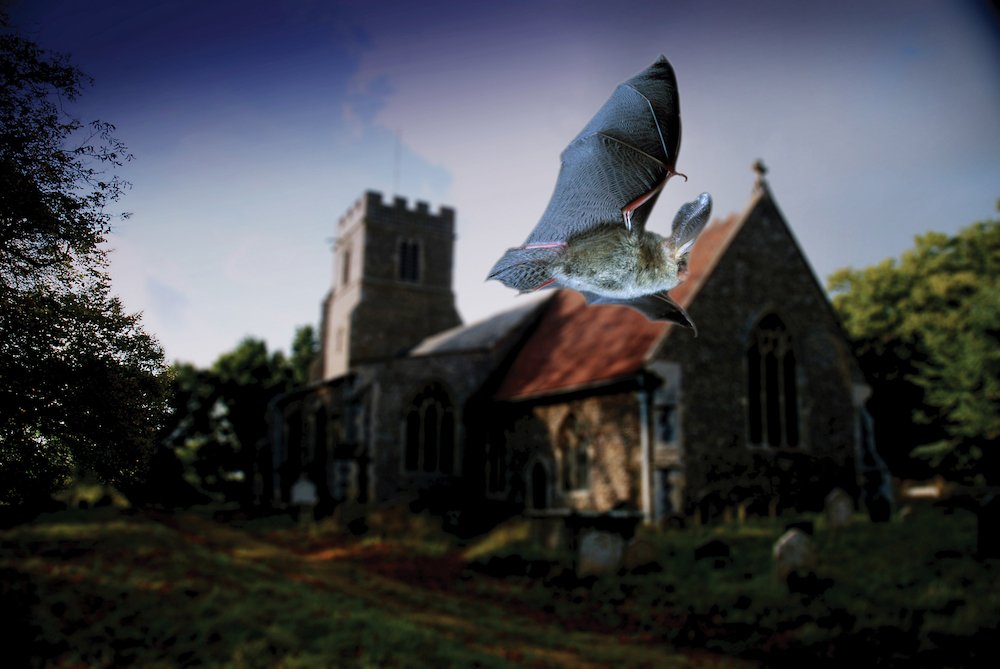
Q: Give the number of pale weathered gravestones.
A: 4